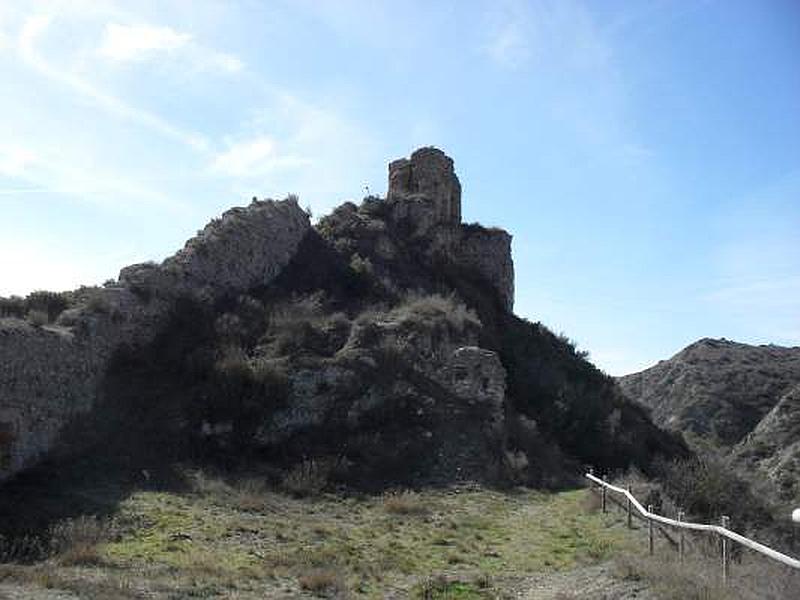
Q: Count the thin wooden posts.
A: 6